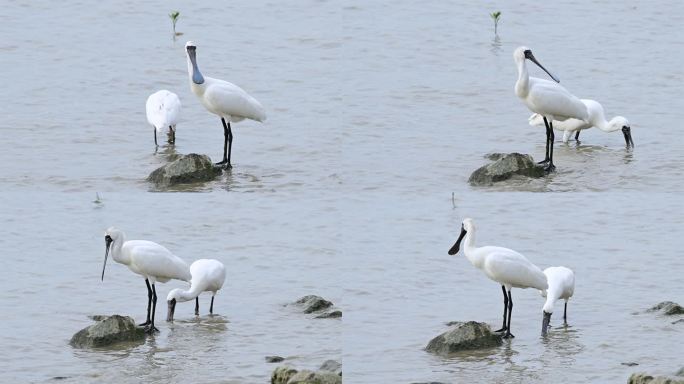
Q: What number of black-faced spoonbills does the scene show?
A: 8